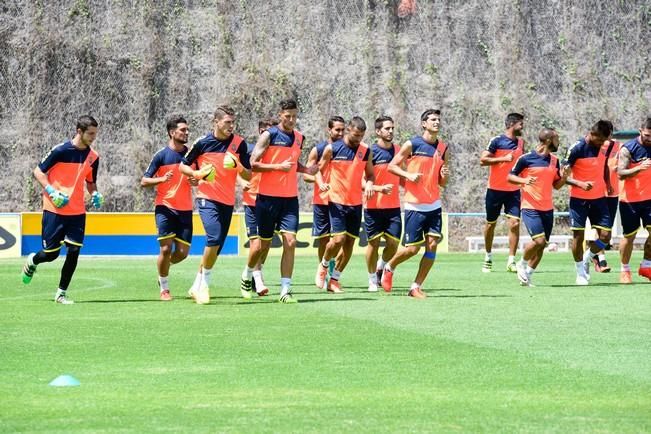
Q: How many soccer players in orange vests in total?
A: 14